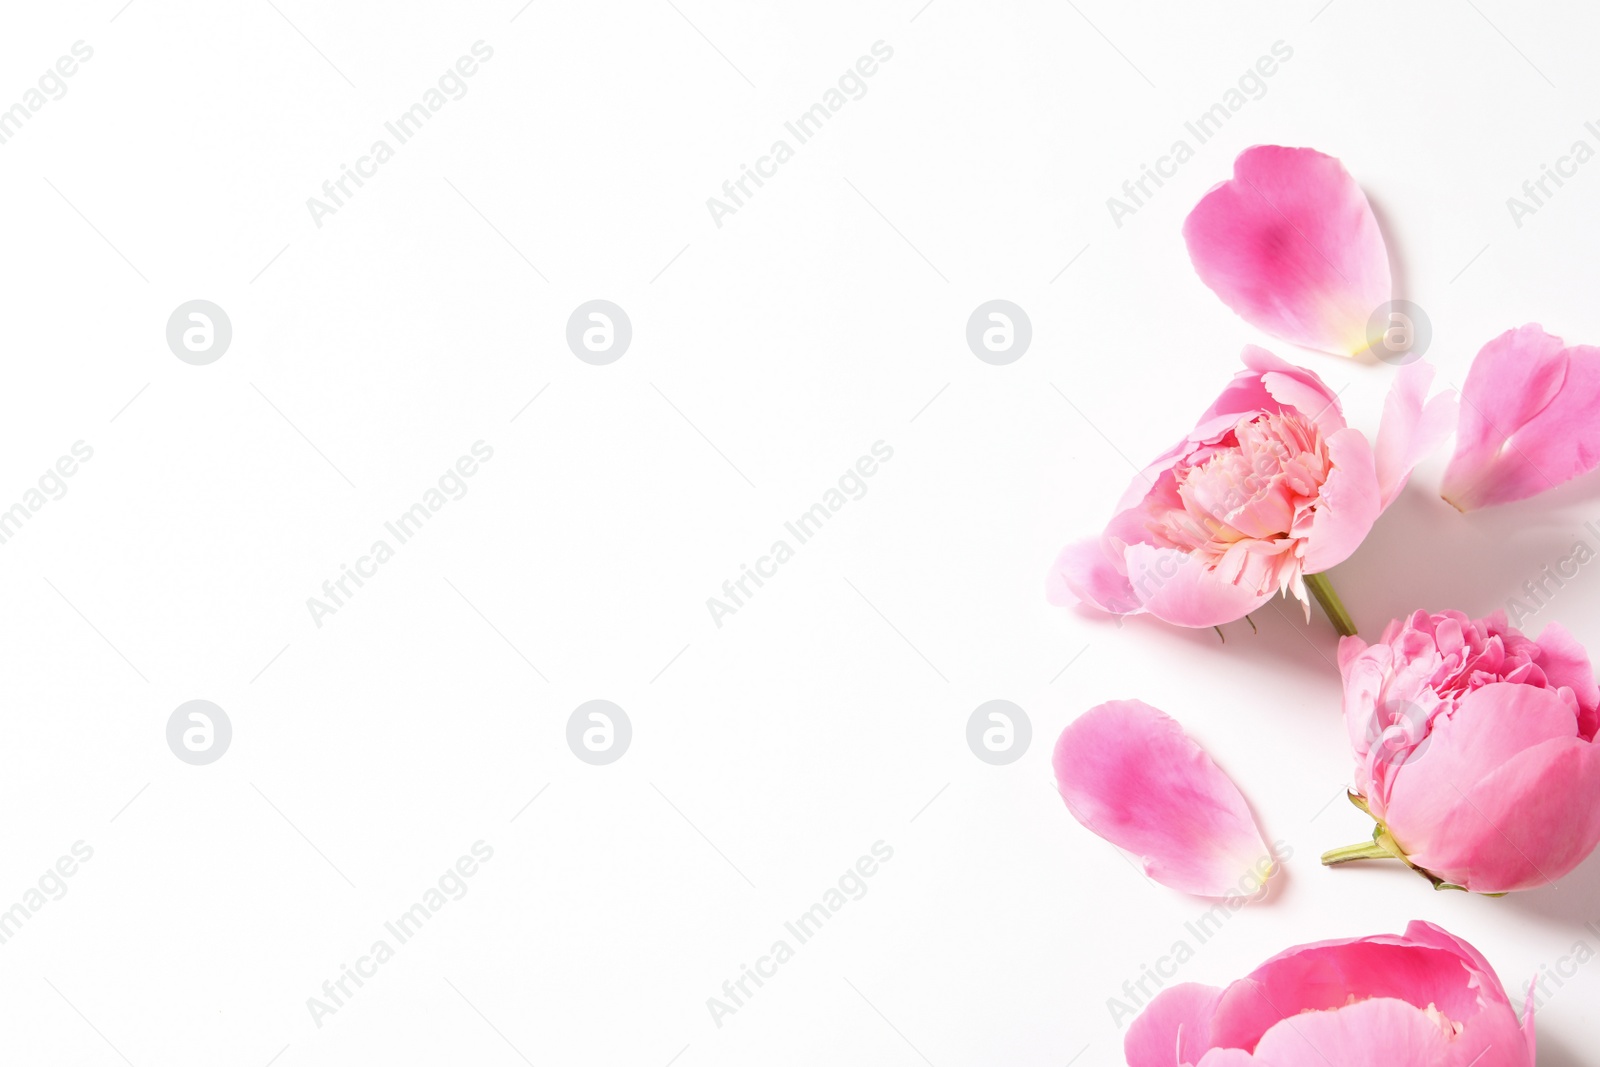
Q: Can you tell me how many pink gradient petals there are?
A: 3